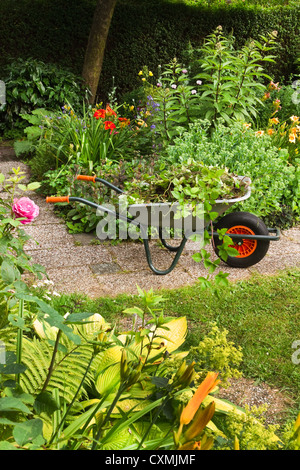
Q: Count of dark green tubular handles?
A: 2